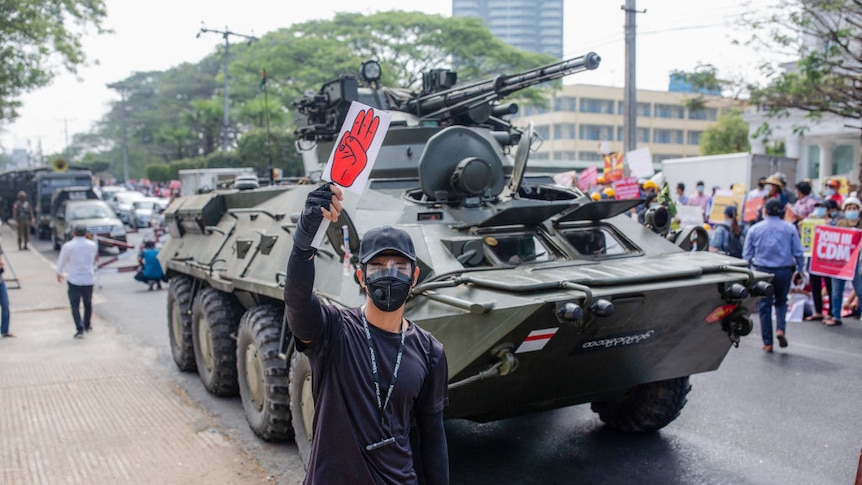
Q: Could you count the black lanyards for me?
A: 1